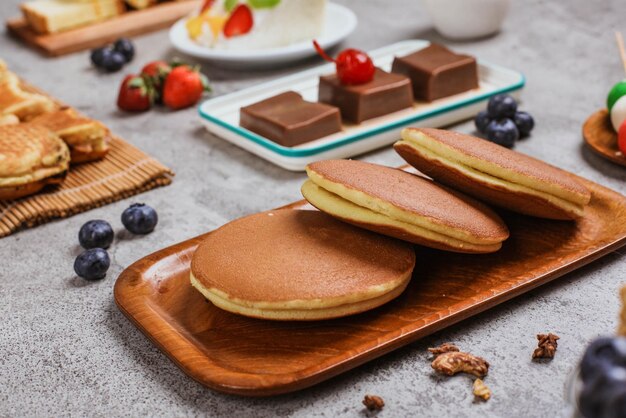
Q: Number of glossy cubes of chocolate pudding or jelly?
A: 3